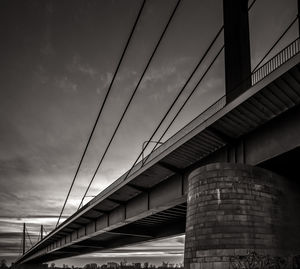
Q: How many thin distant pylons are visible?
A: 2